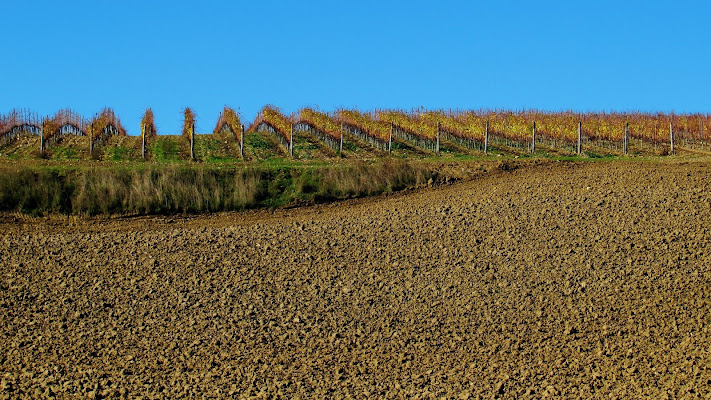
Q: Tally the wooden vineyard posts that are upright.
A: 14